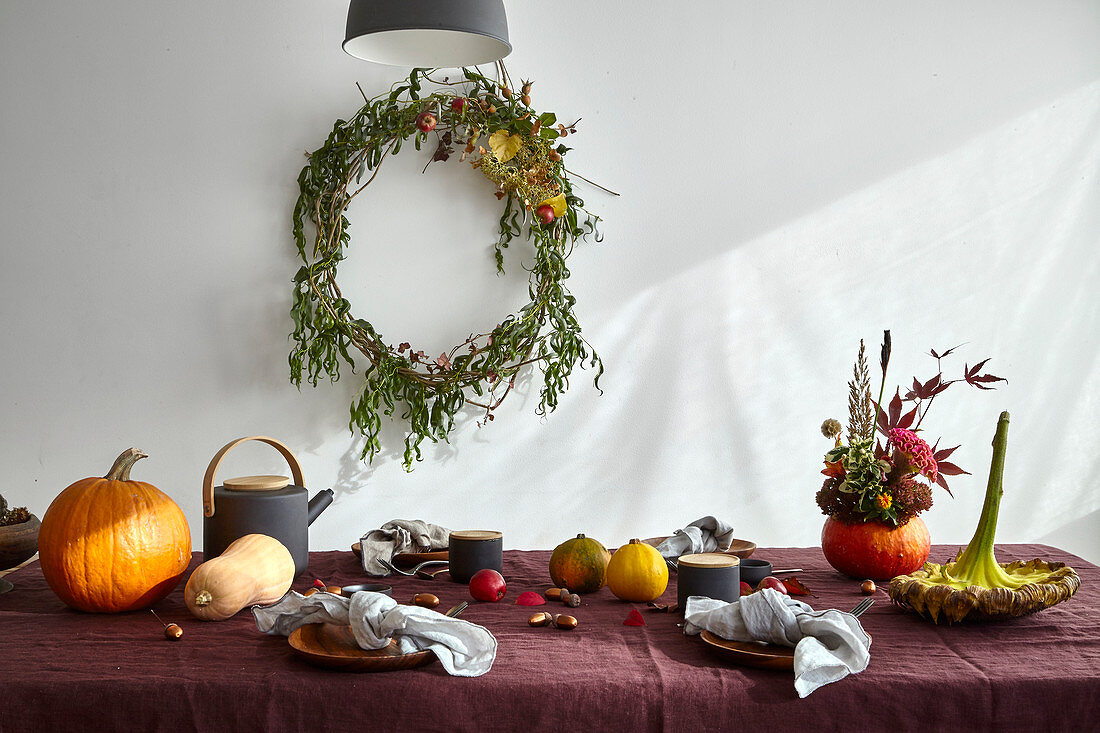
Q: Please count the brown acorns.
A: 9